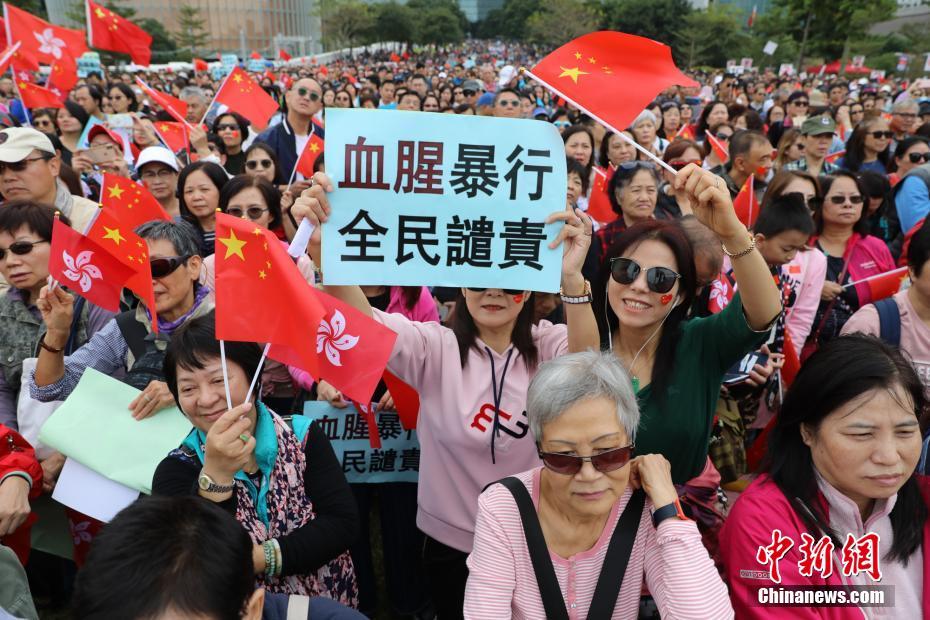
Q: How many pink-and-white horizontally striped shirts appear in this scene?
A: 1